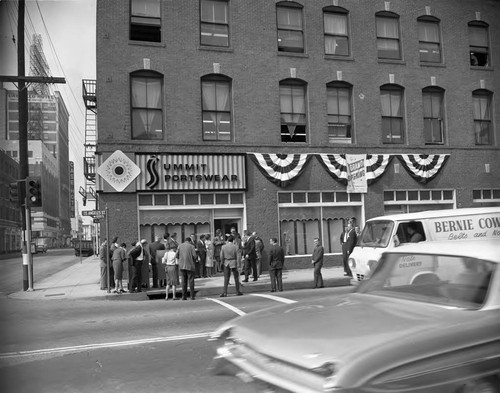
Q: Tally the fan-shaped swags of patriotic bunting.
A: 3